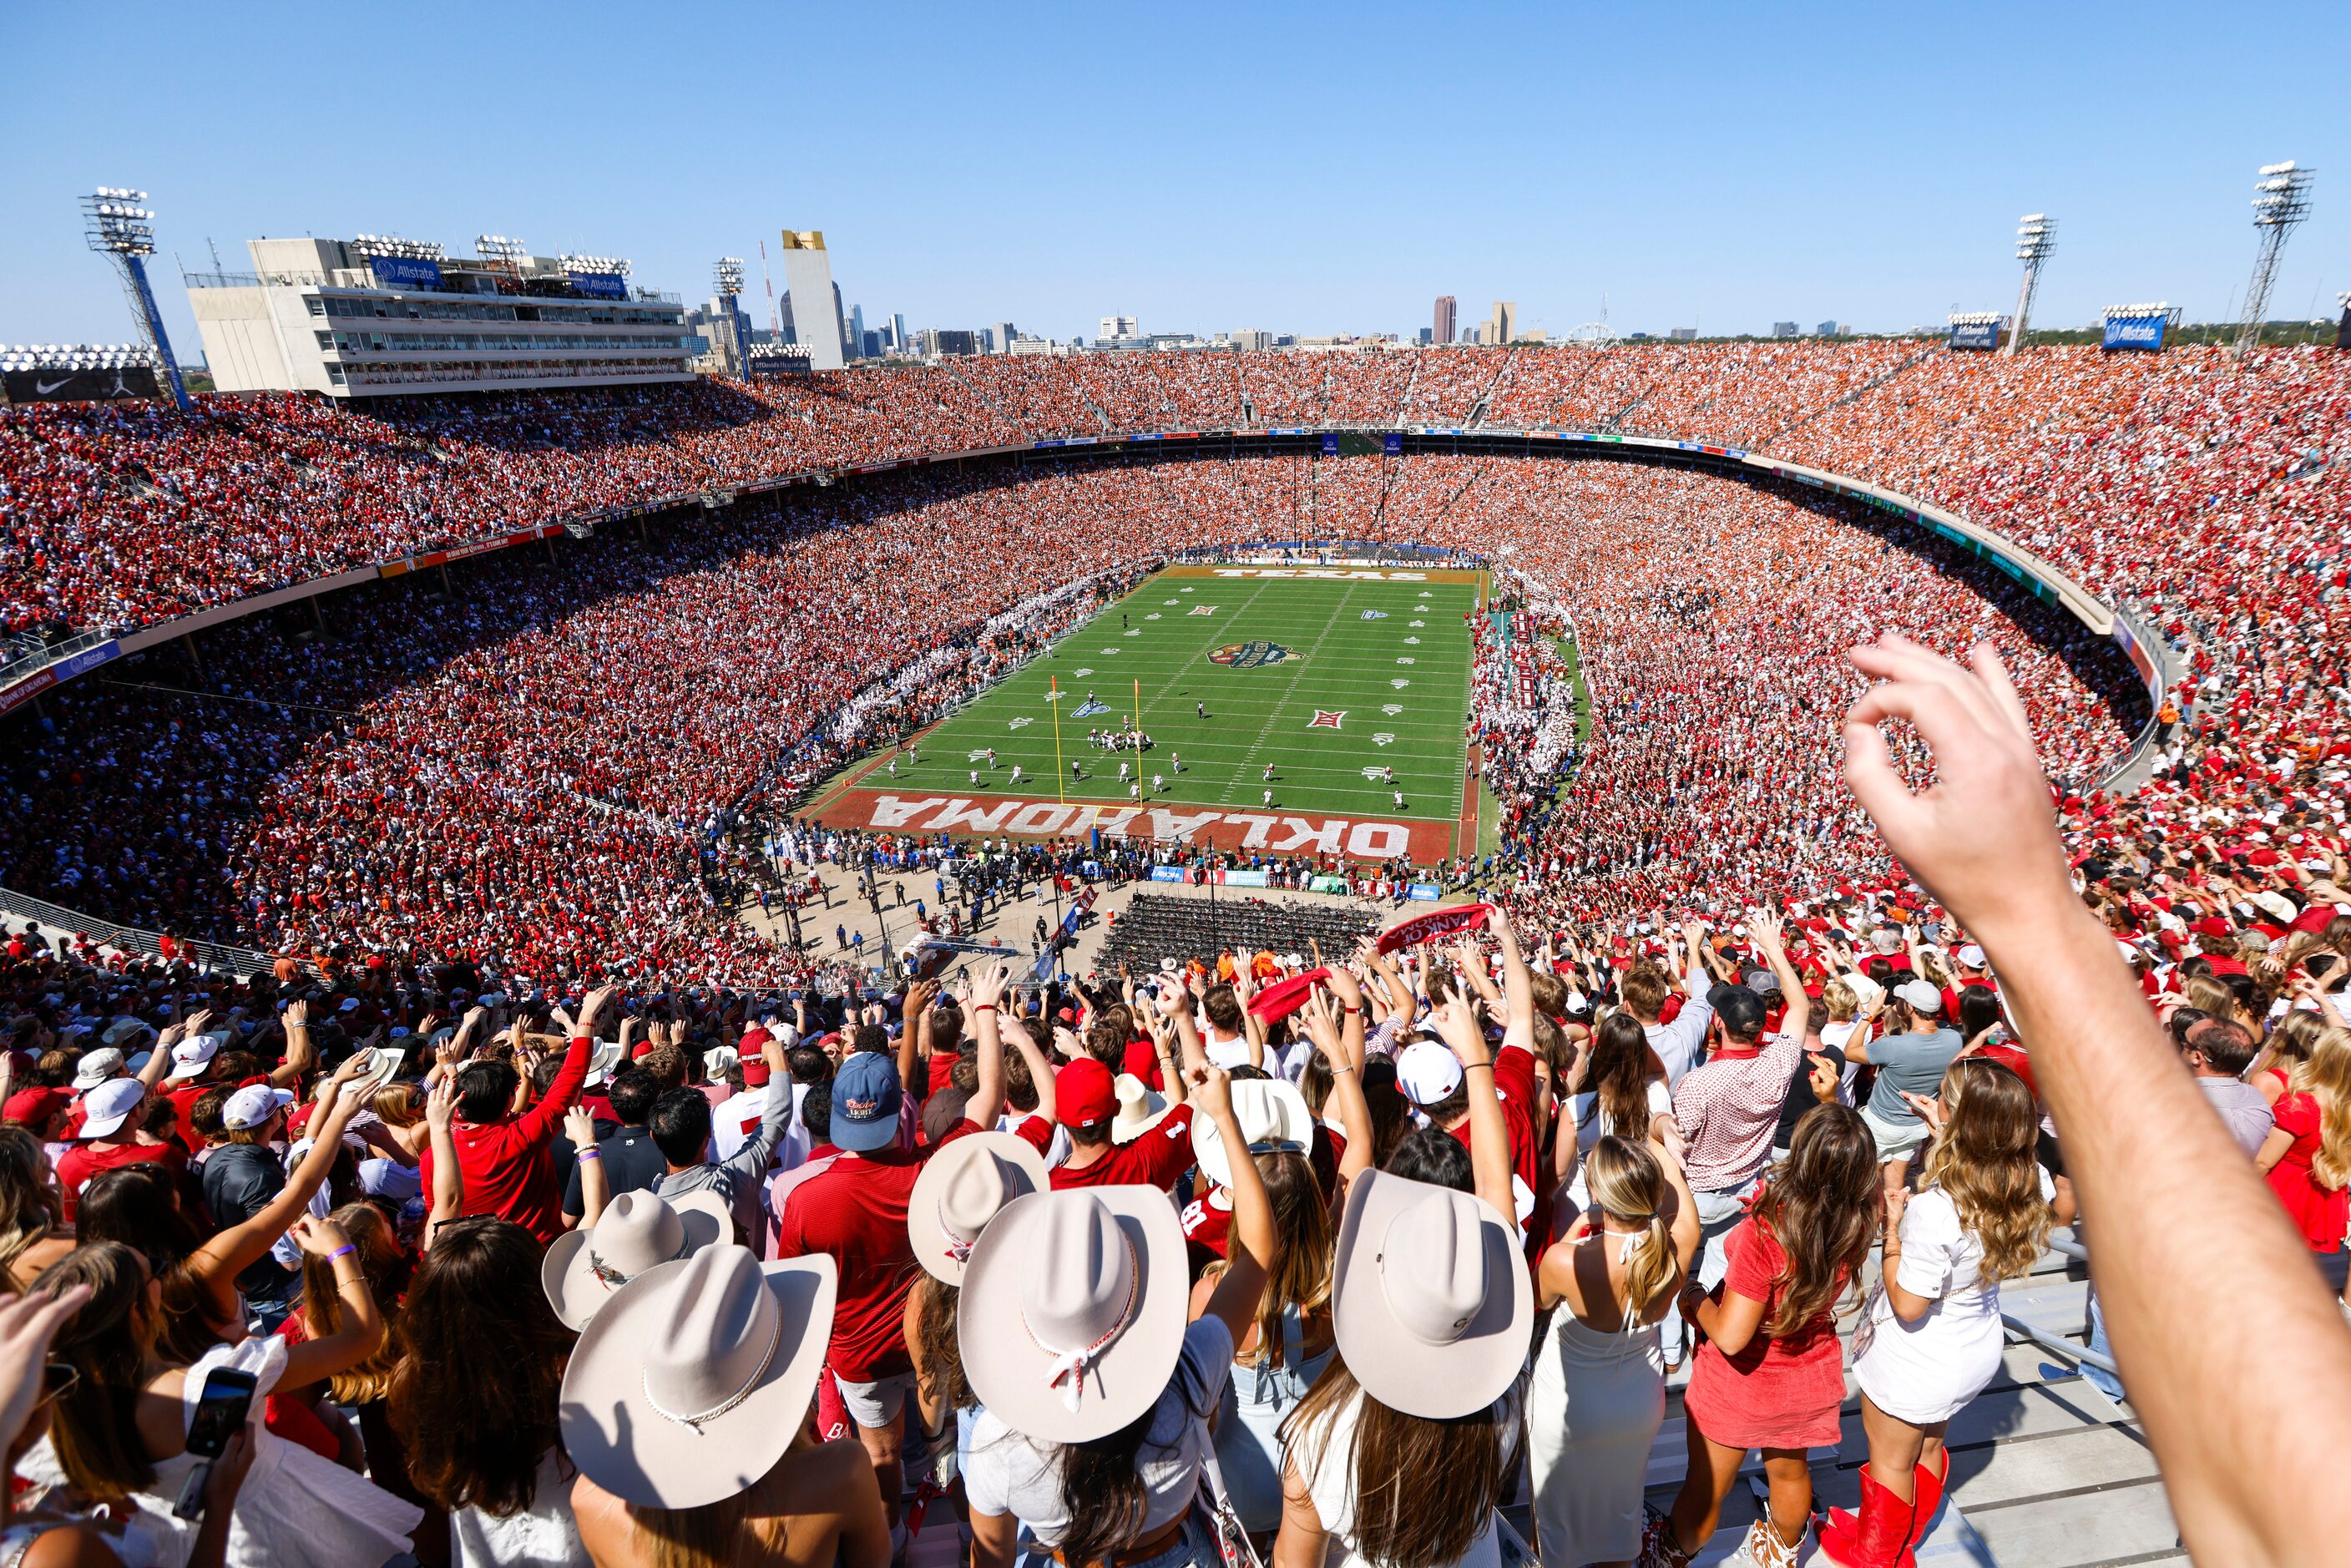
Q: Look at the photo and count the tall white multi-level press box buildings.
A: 1